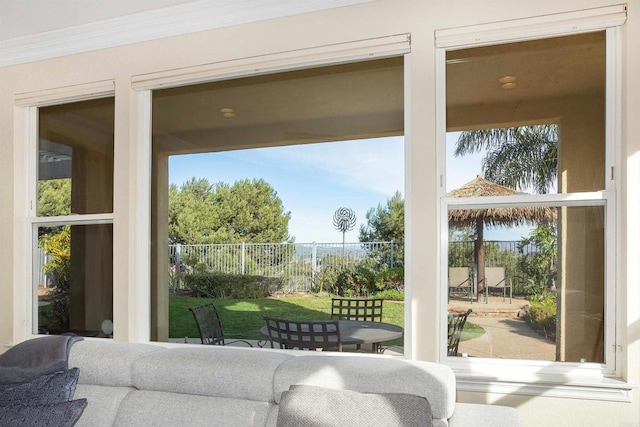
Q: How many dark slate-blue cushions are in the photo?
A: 2